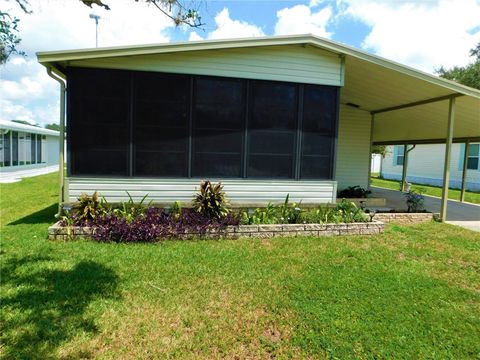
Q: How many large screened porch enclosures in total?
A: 1